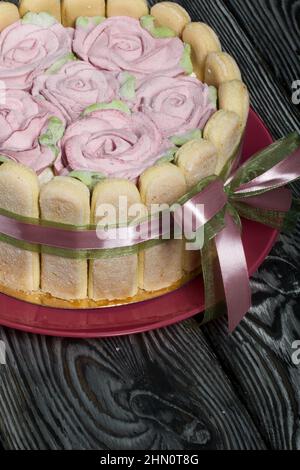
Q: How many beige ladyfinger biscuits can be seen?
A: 14